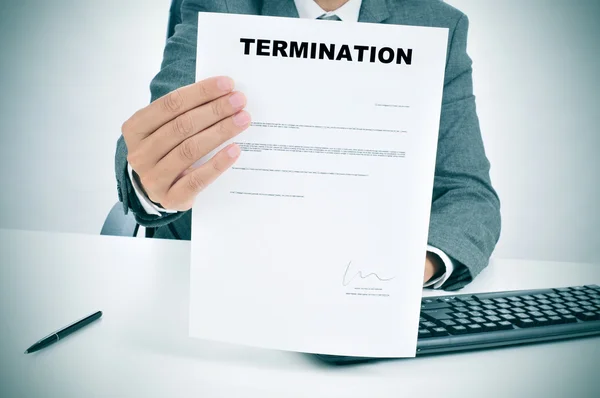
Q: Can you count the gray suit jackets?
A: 1